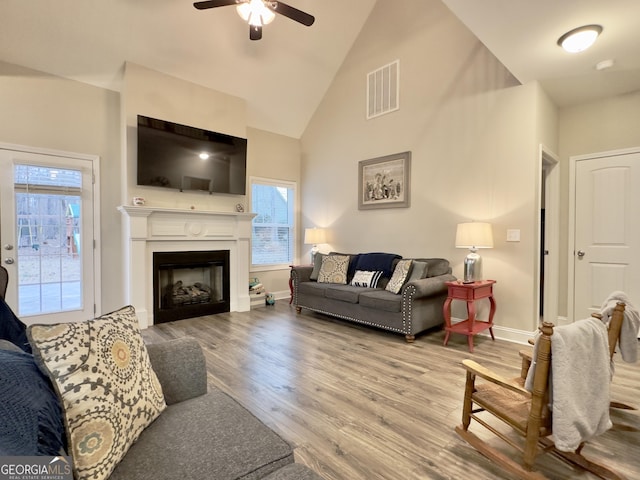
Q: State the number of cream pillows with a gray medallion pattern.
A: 3